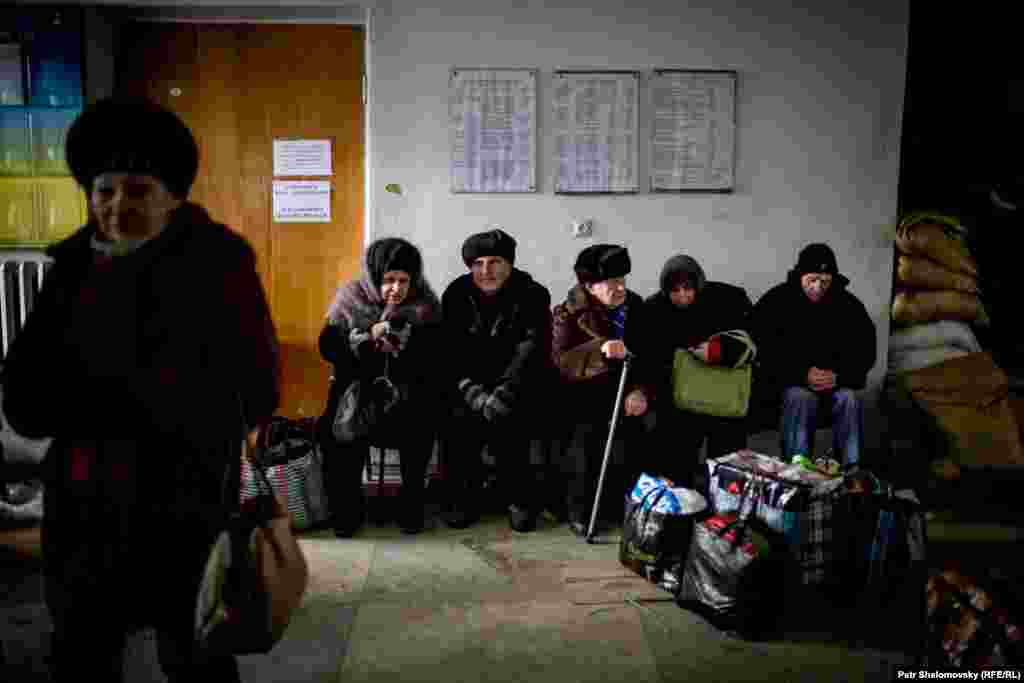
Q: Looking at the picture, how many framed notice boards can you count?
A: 3